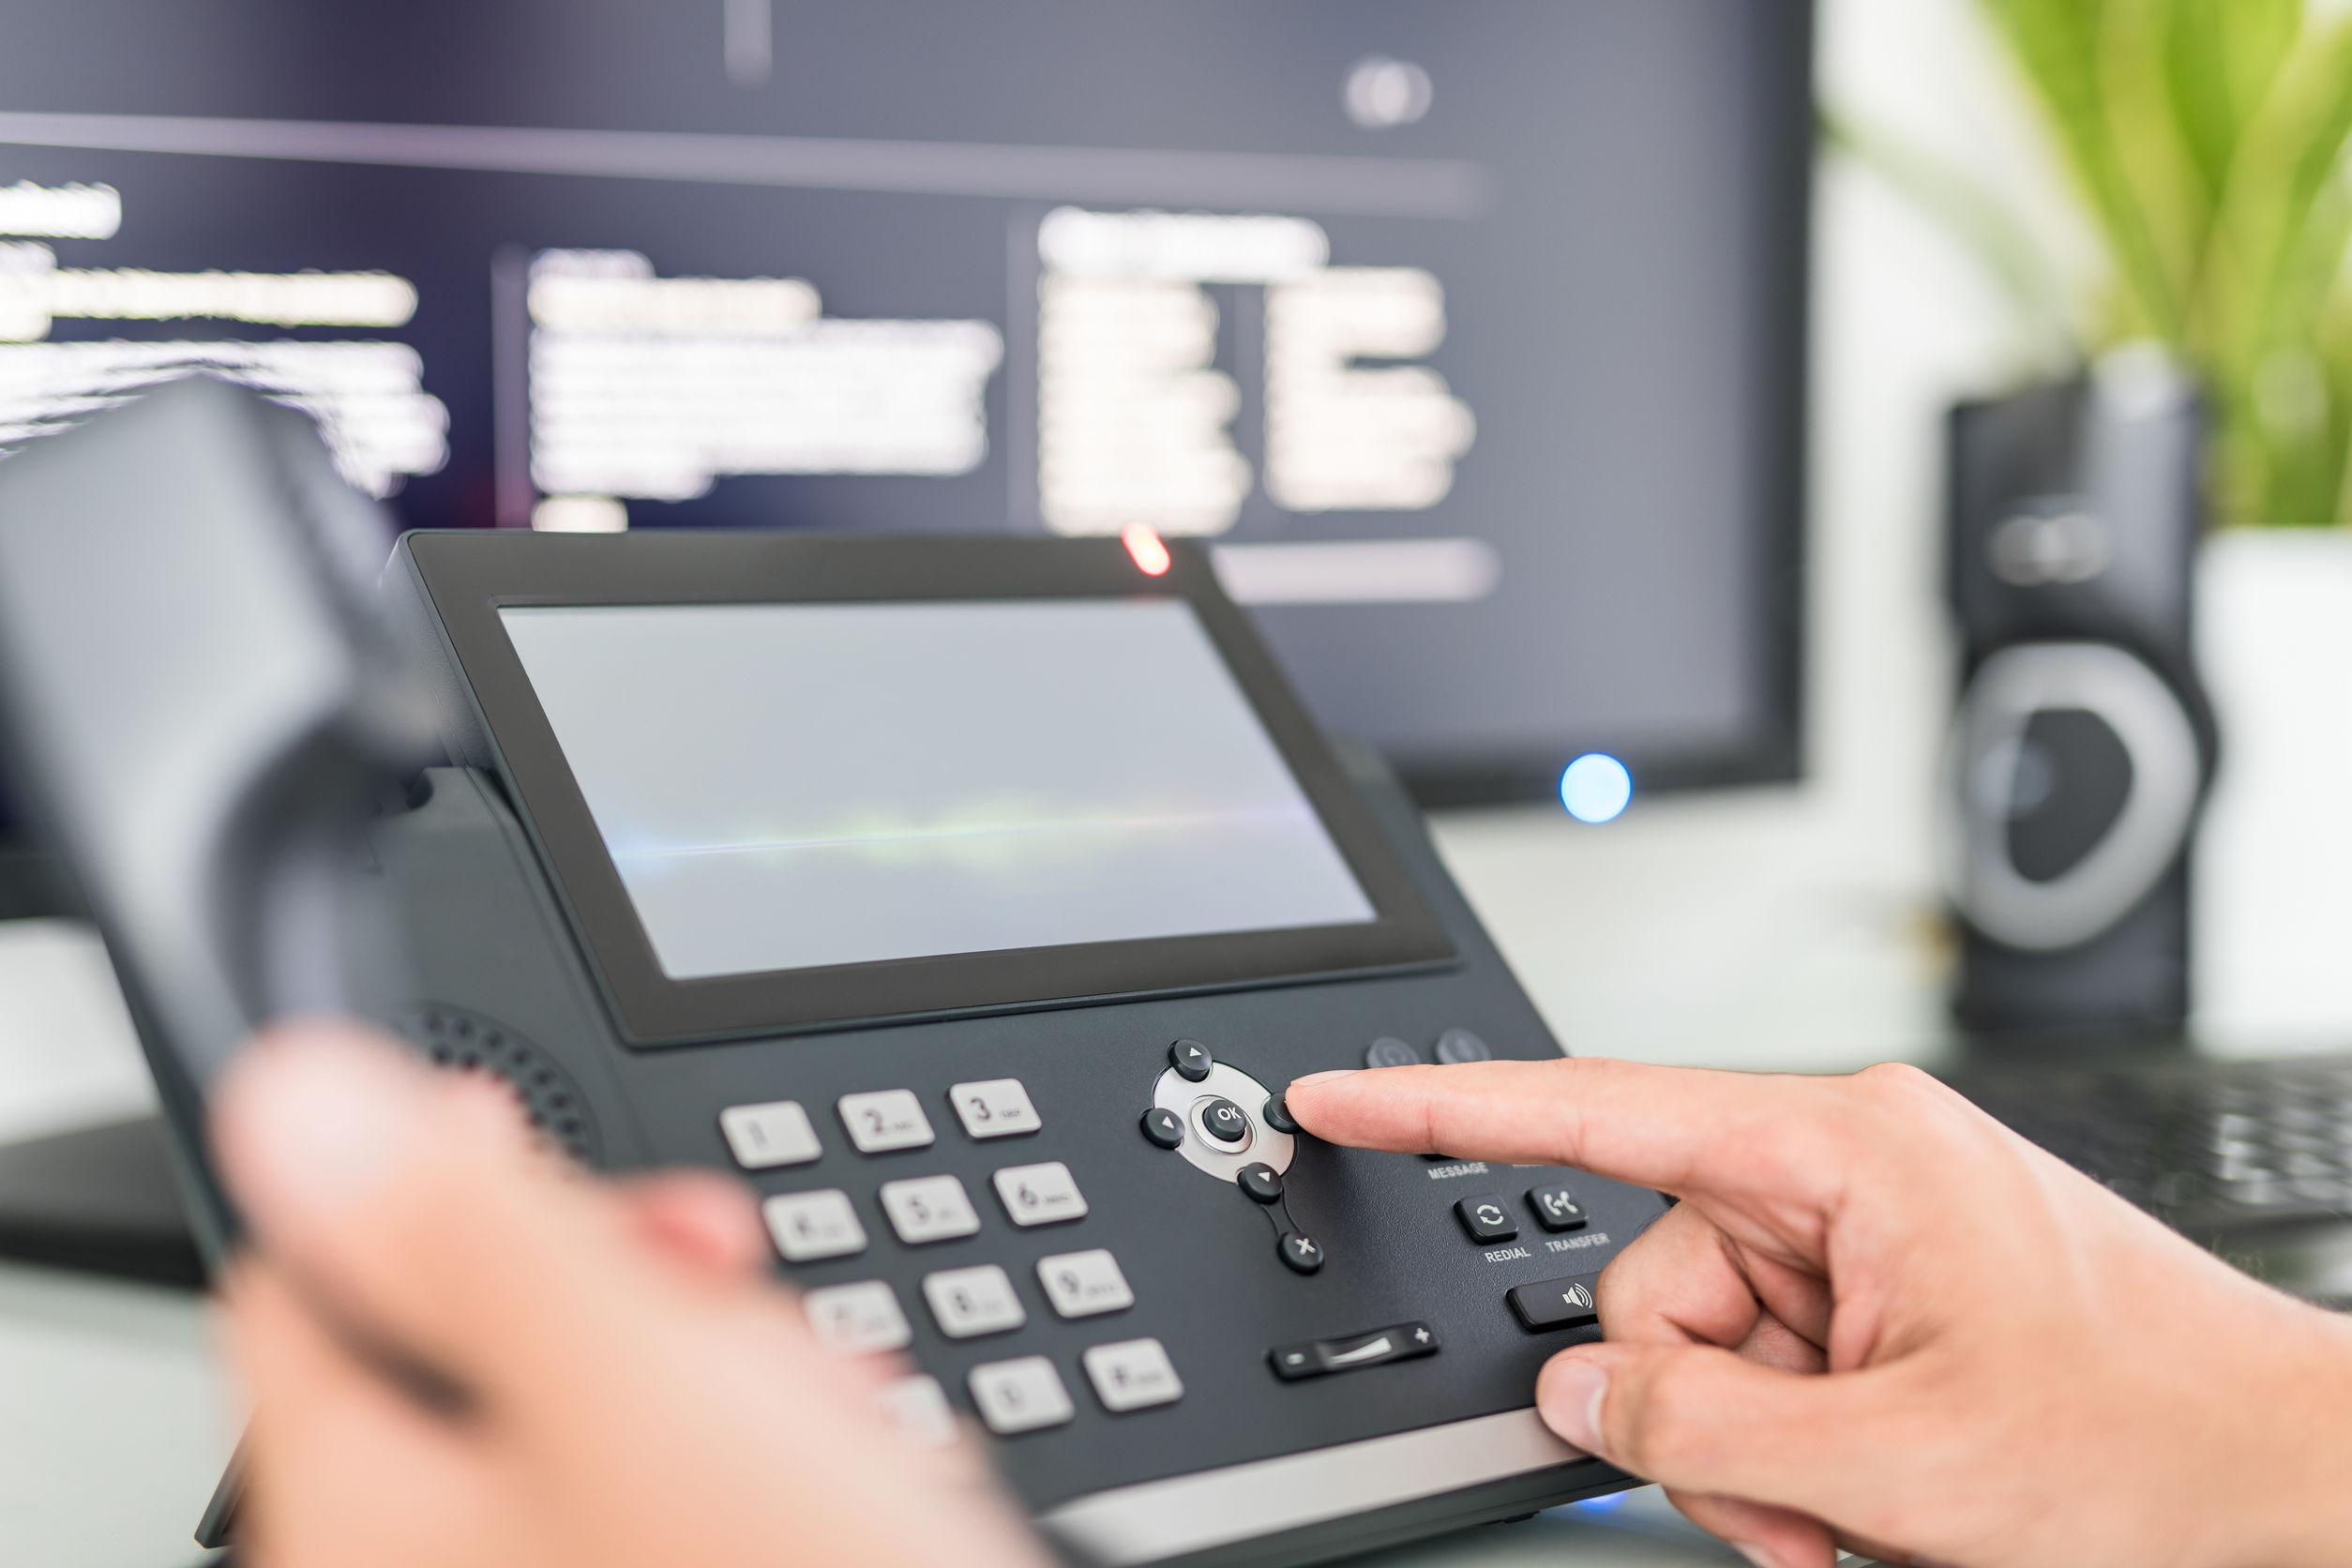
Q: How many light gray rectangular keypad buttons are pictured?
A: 12